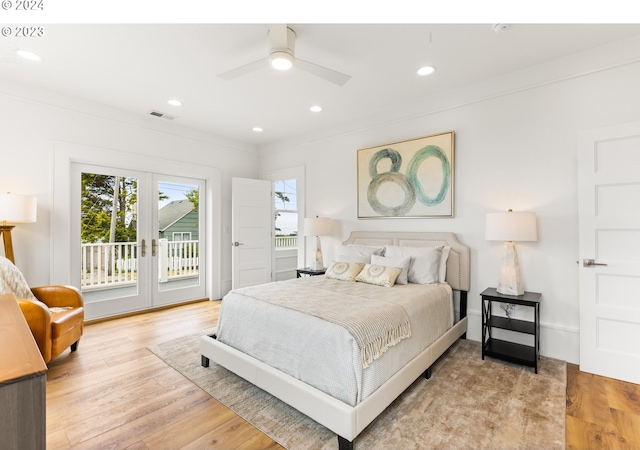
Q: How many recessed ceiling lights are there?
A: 5